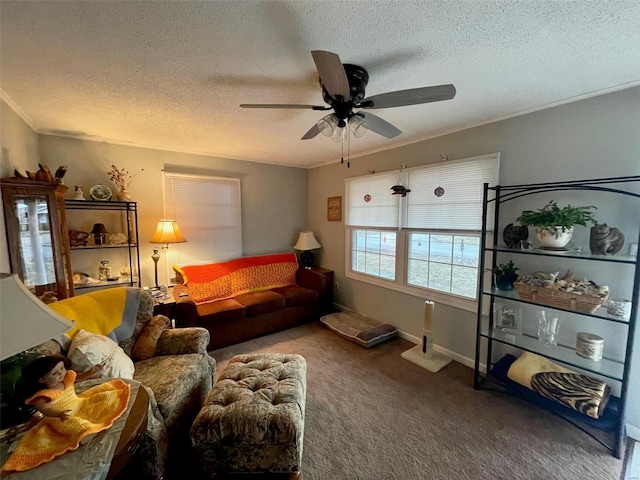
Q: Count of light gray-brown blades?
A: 5